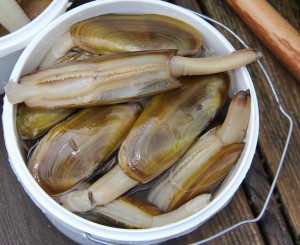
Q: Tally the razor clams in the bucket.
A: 7